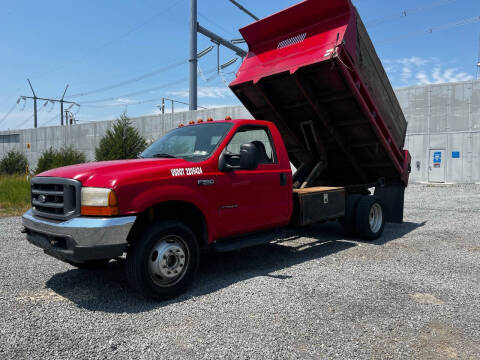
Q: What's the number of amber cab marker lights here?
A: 5